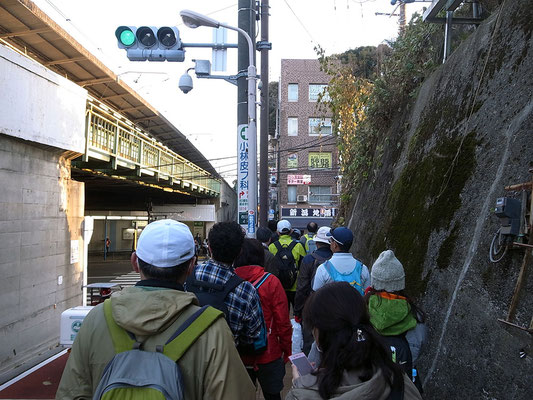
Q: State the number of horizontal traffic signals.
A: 1